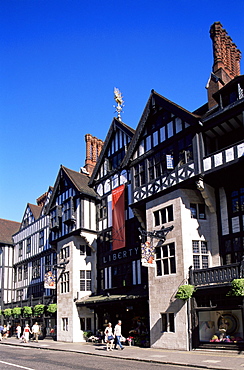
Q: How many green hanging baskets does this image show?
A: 8